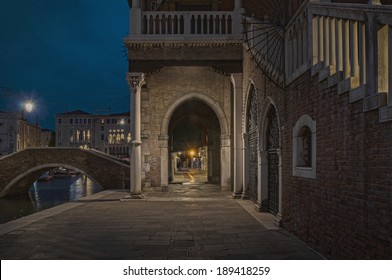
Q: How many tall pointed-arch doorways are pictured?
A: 3